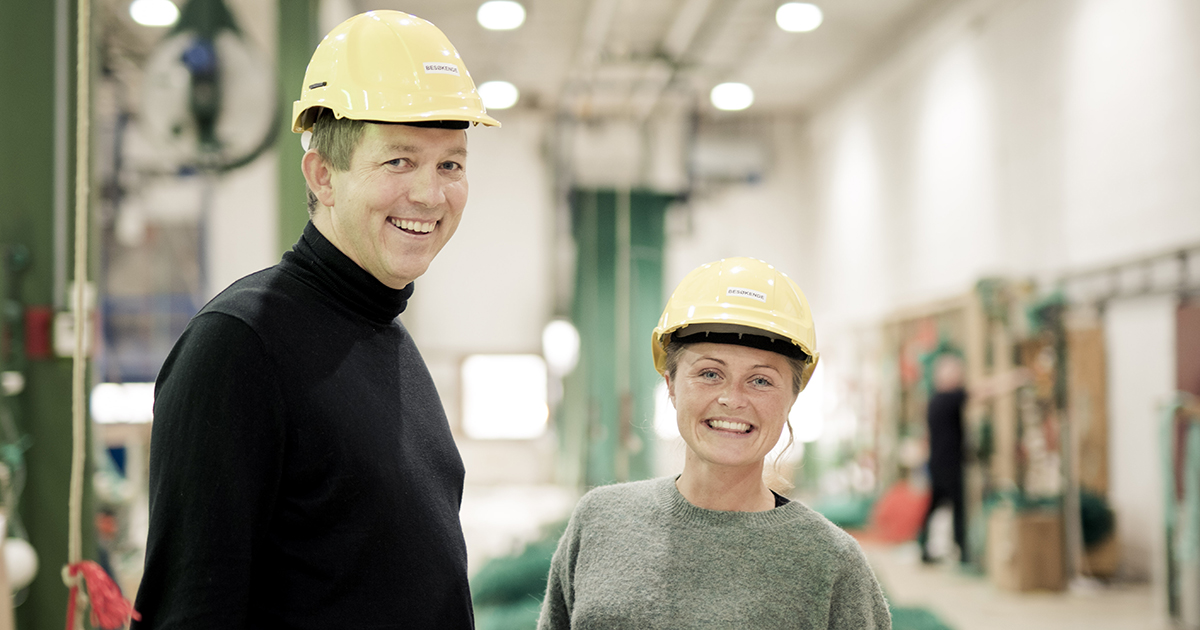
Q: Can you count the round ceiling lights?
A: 5